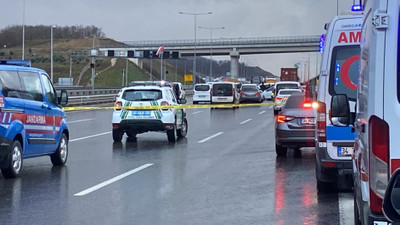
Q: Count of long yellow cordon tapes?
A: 1